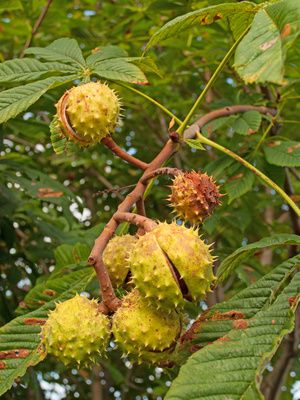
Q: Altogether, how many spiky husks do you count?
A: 6